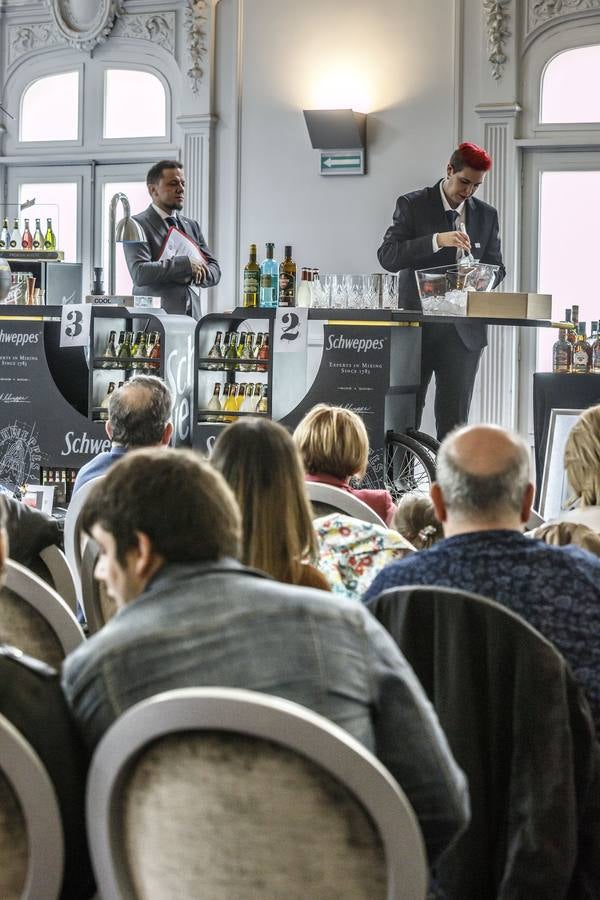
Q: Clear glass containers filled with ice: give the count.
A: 1